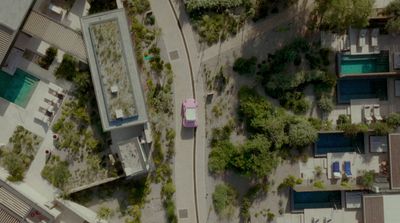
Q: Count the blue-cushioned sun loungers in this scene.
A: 2